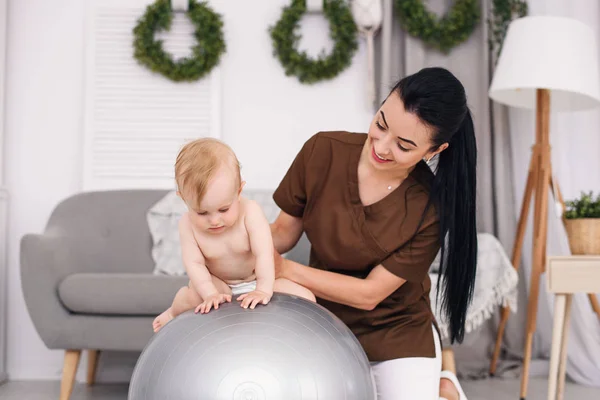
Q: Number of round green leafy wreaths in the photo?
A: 3